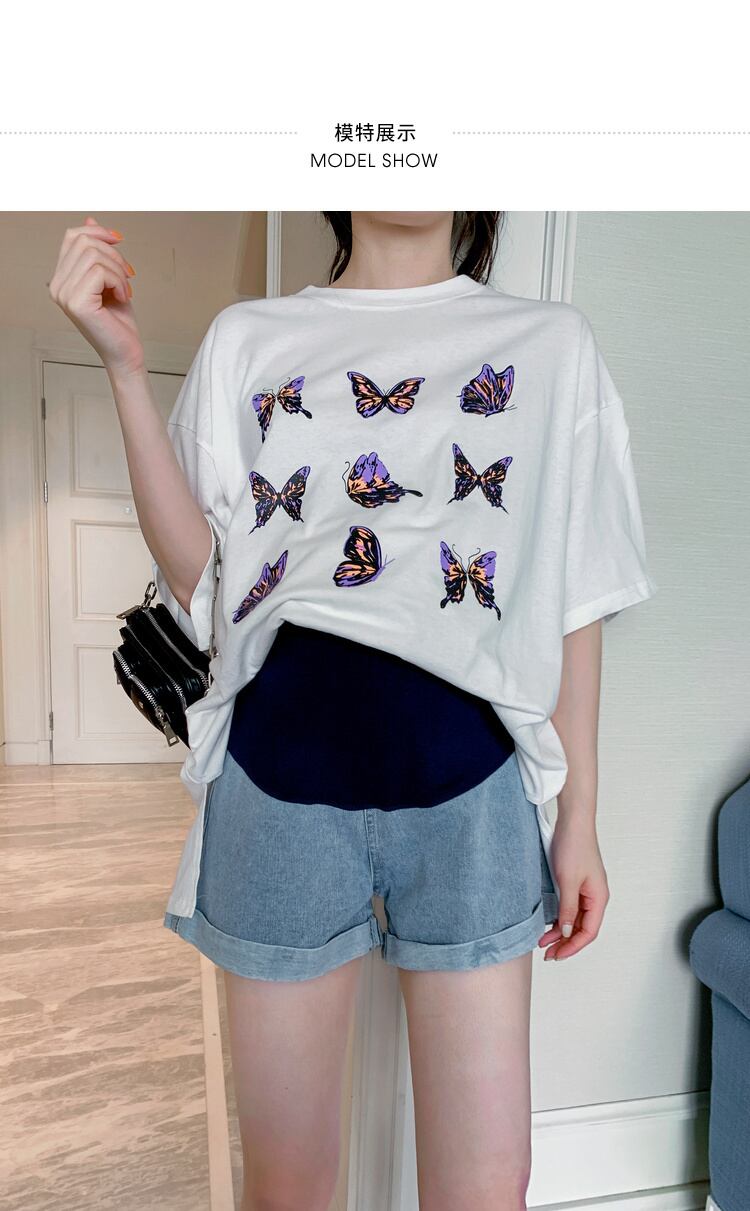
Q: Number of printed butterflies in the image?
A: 9